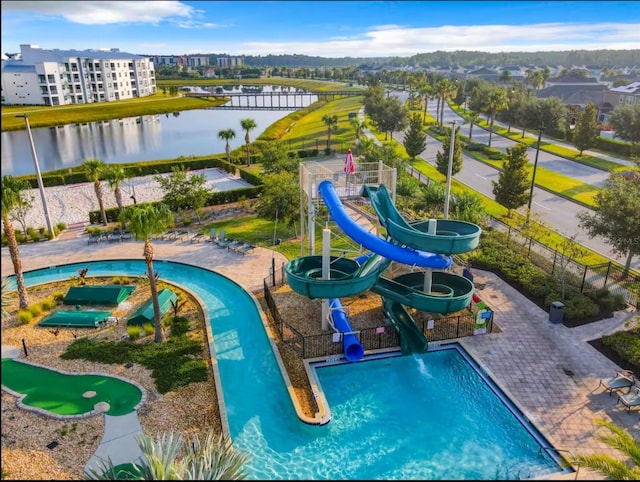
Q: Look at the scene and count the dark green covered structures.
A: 3